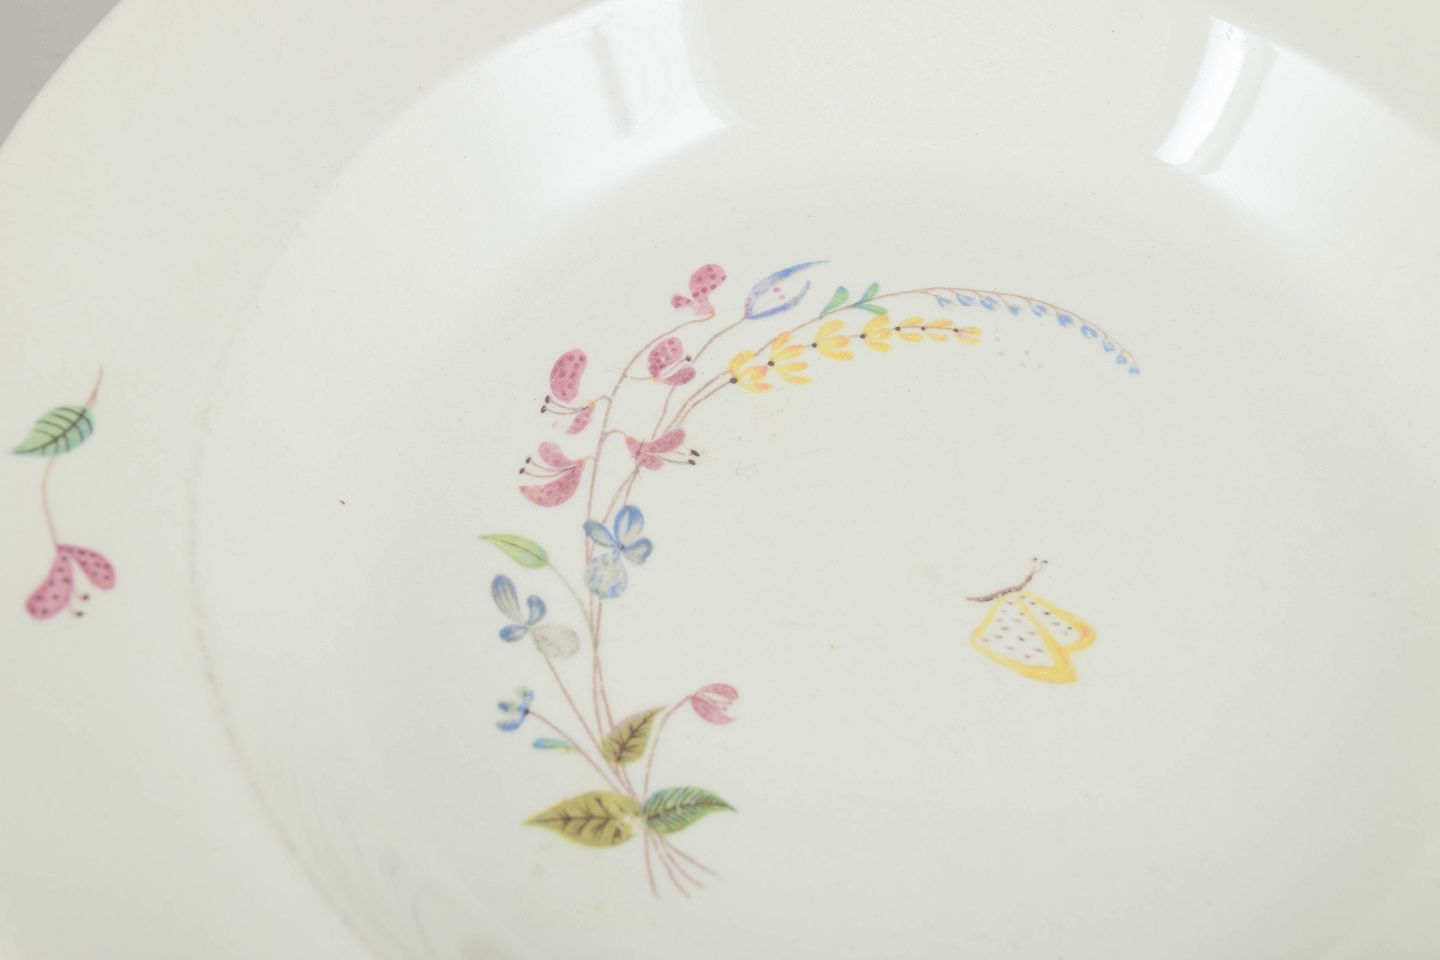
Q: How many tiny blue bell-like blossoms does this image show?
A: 10